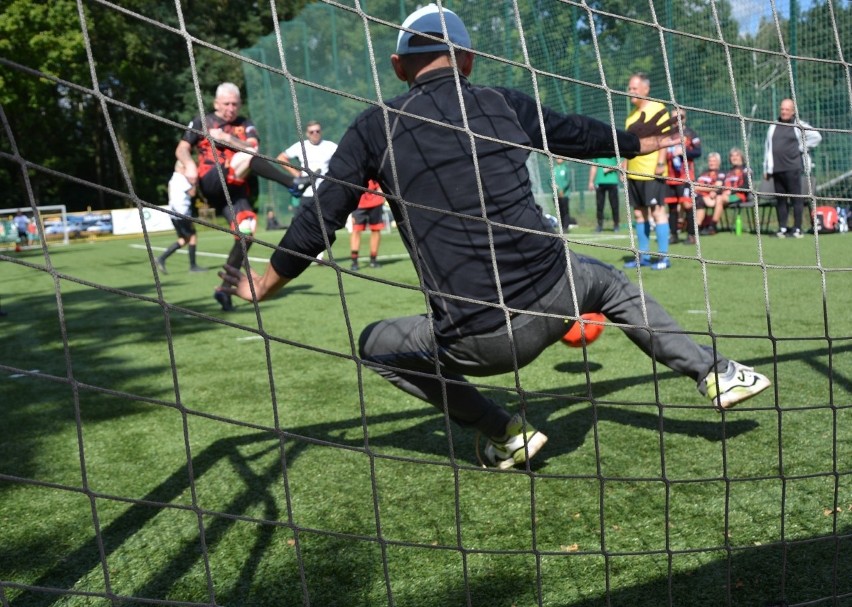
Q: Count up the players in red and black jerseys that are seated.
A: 2